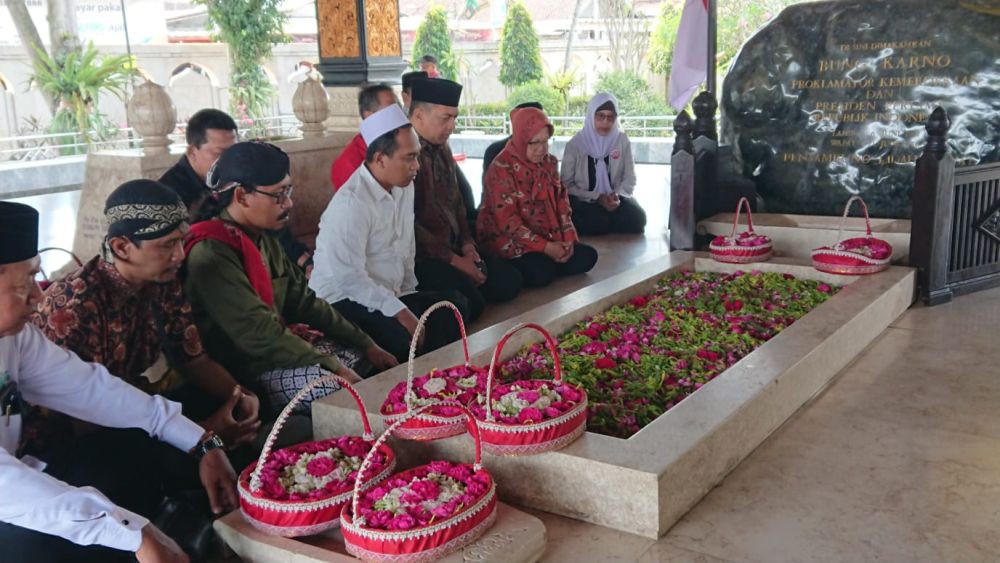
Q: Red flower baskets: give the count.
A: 6